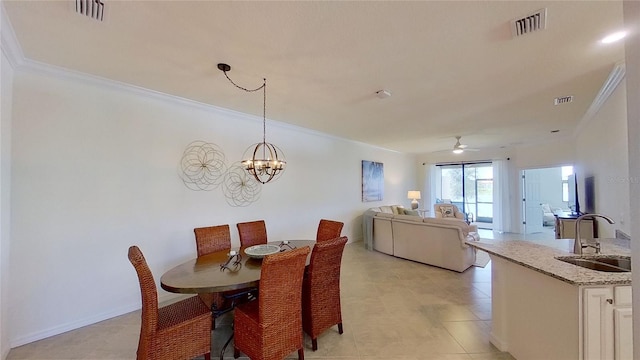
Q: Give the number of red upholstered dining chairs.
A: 6